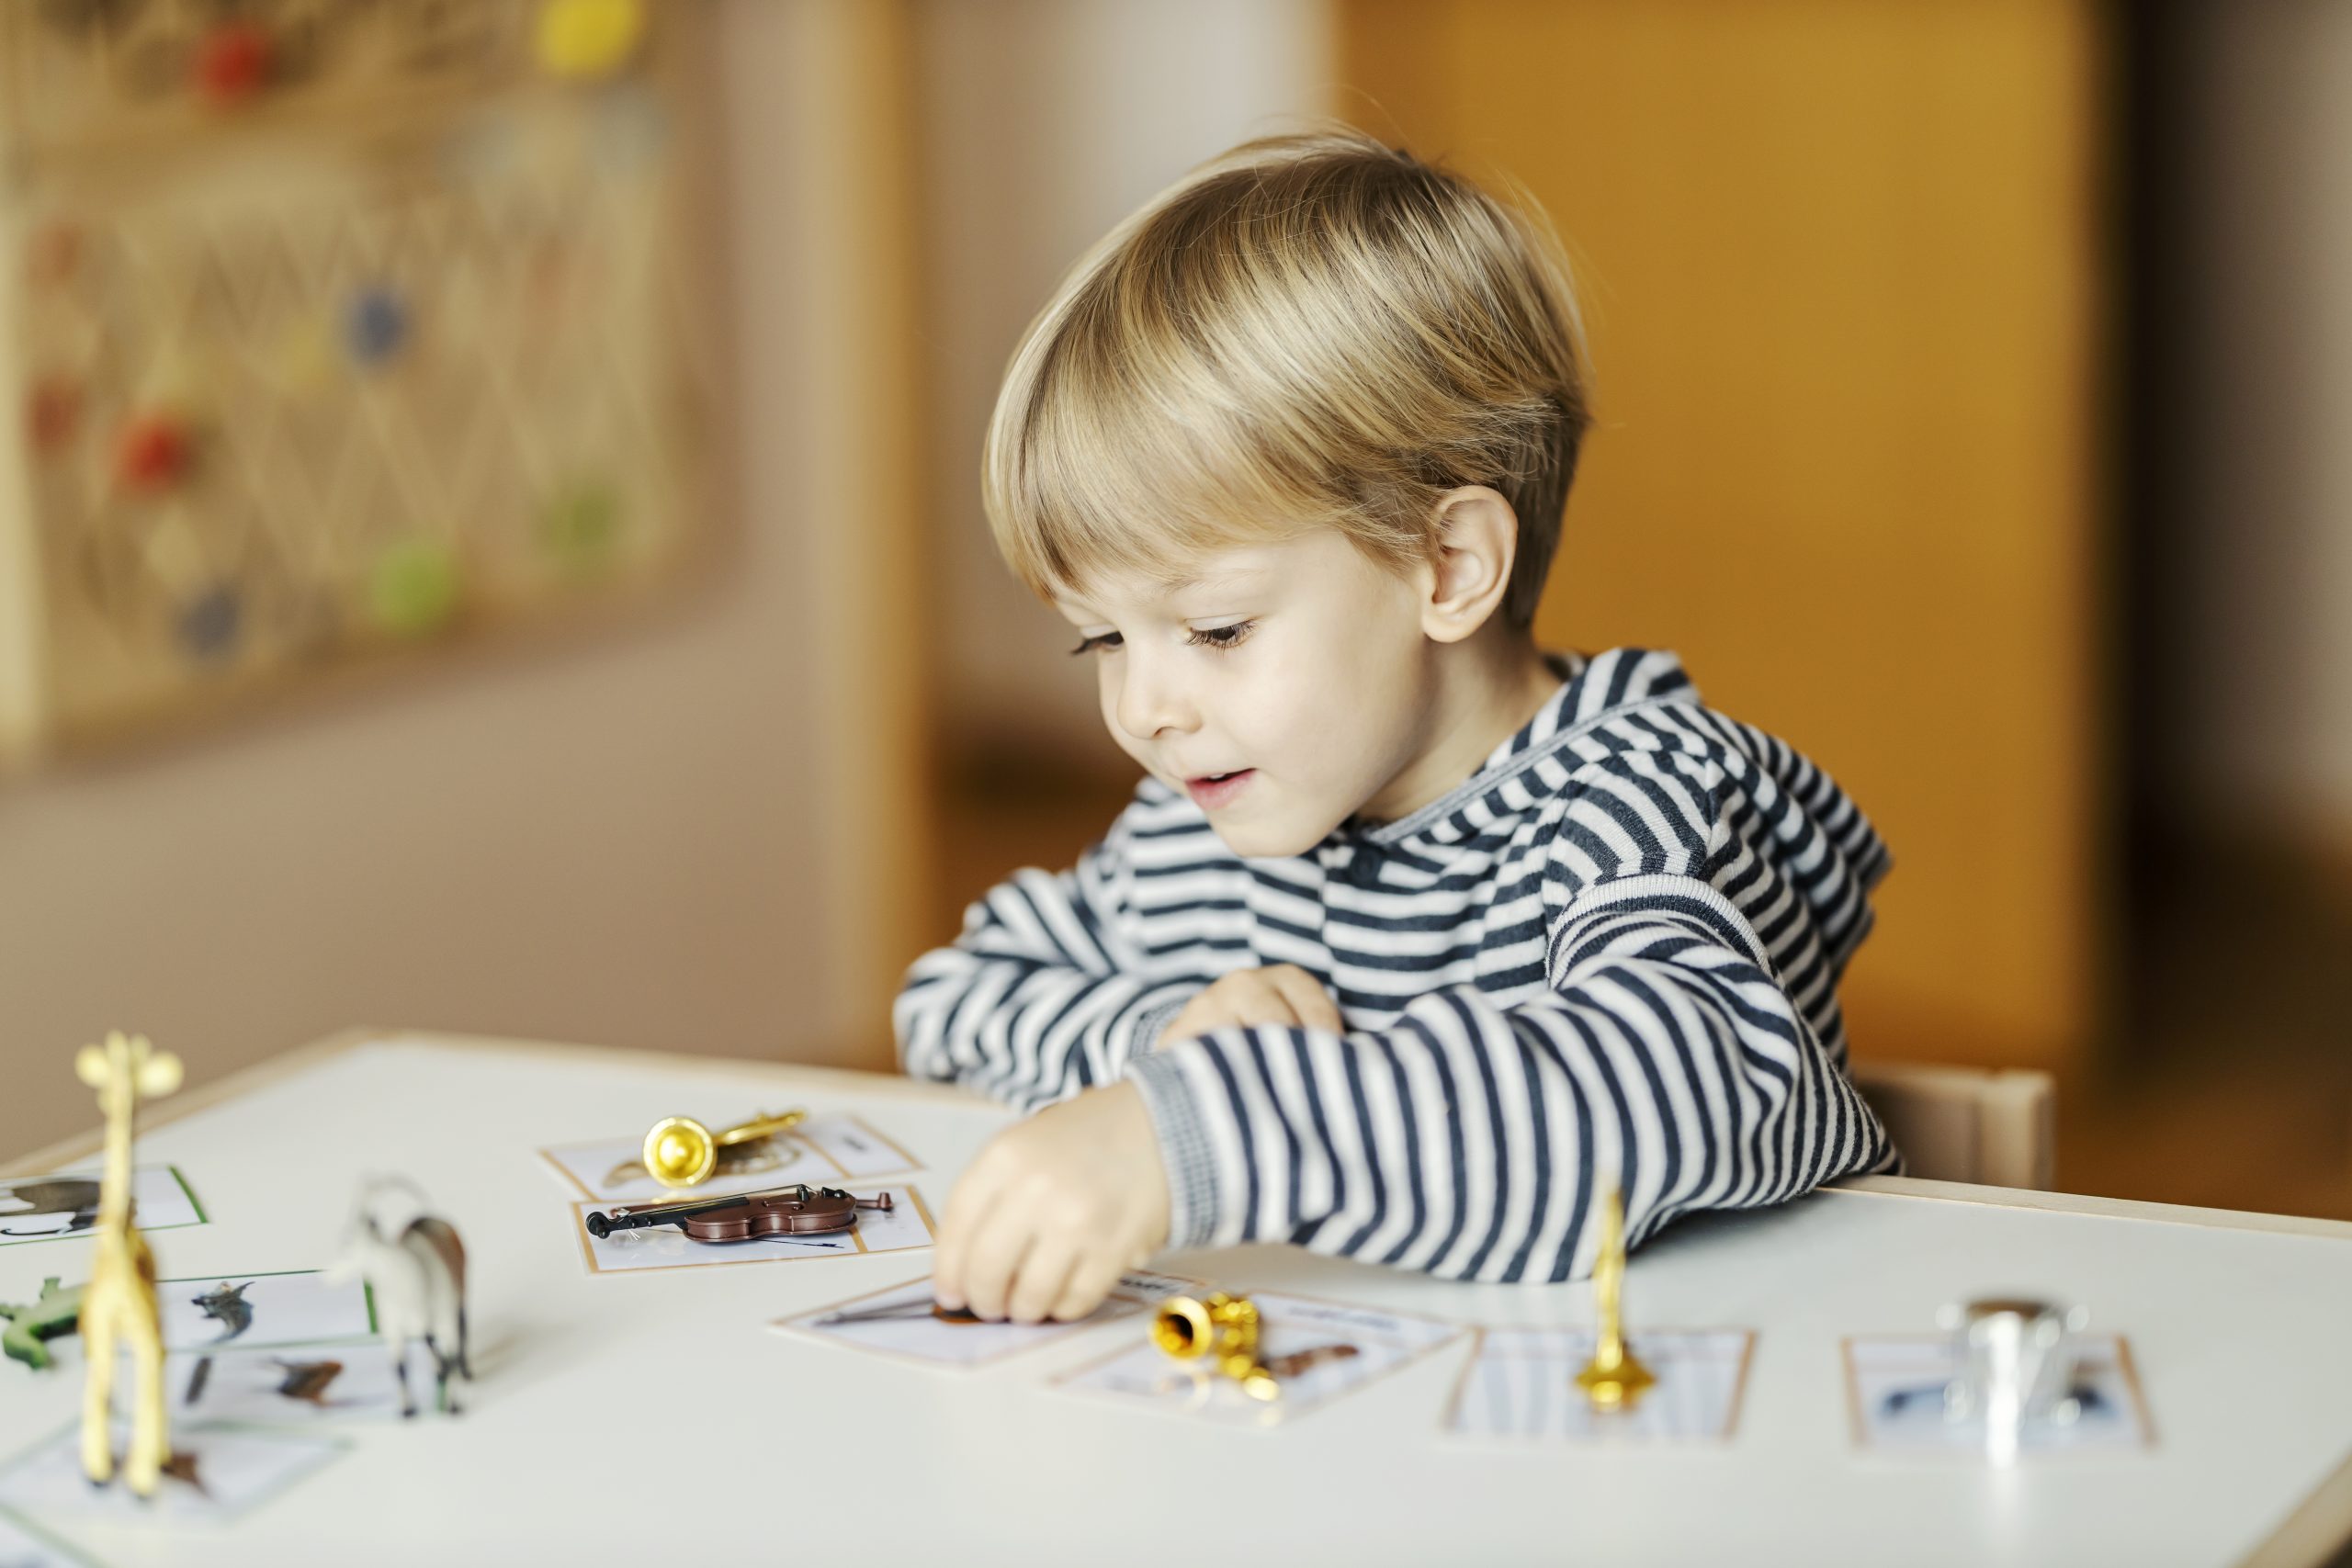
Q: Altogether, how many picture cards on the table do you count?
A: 11